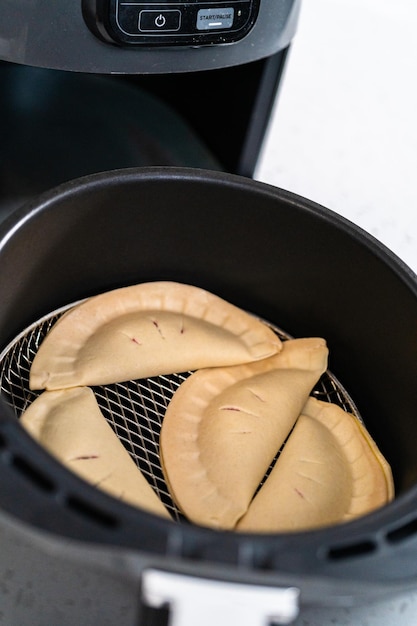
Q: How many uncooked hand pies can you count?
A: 4